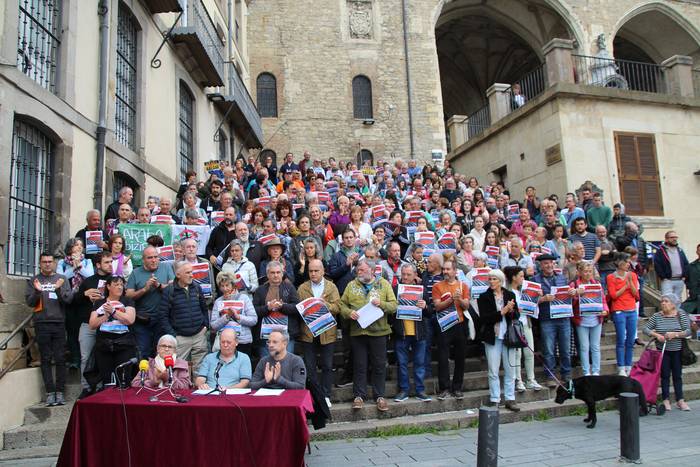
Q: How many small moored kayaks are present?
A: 0